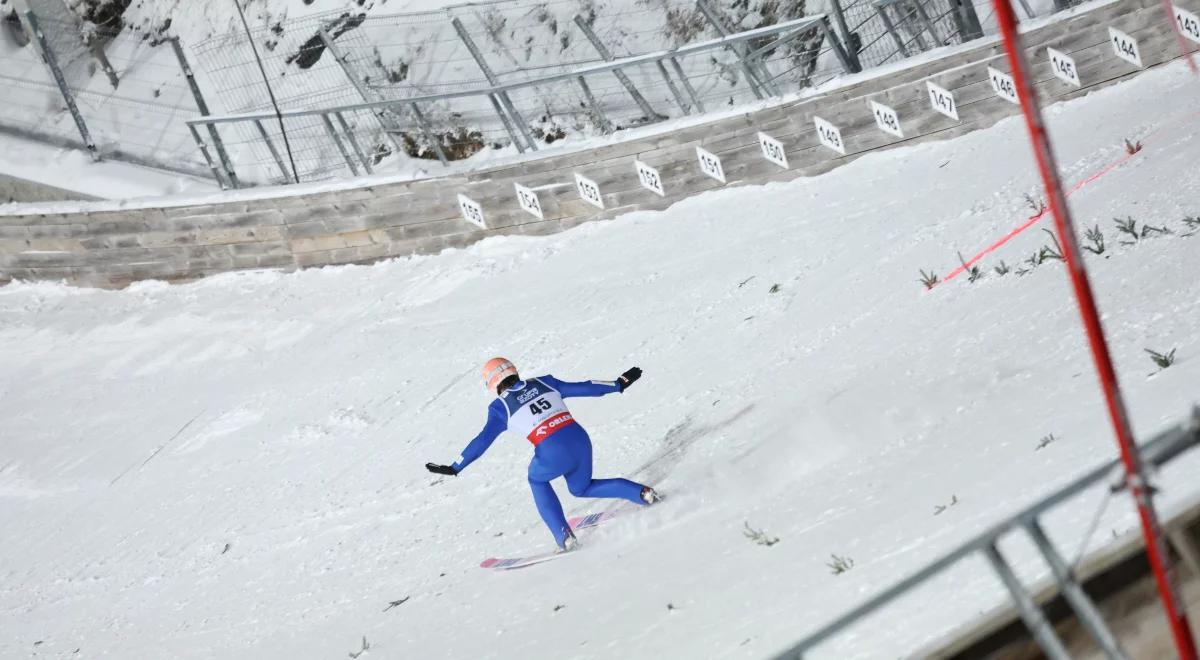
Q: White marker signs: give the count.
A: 13